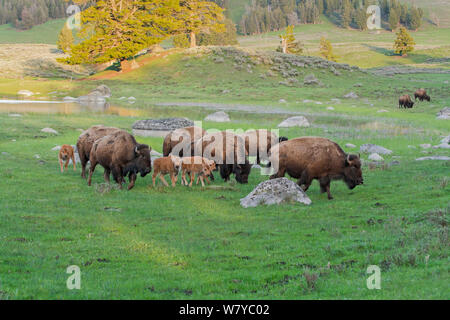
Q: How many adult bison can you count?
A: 8